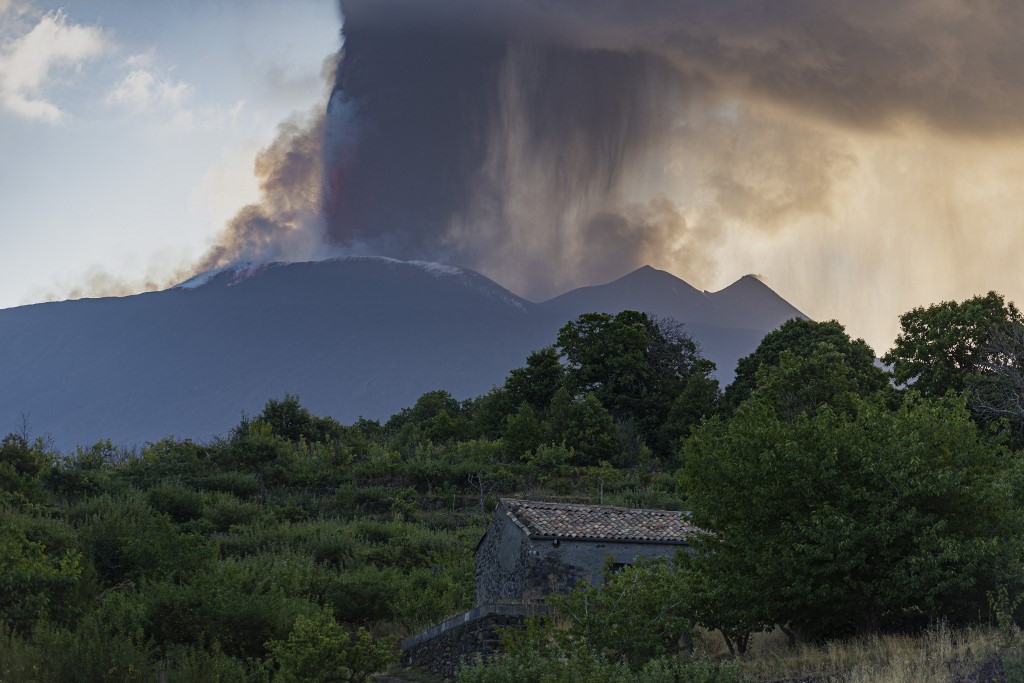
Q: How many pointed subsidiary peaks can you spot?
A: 2